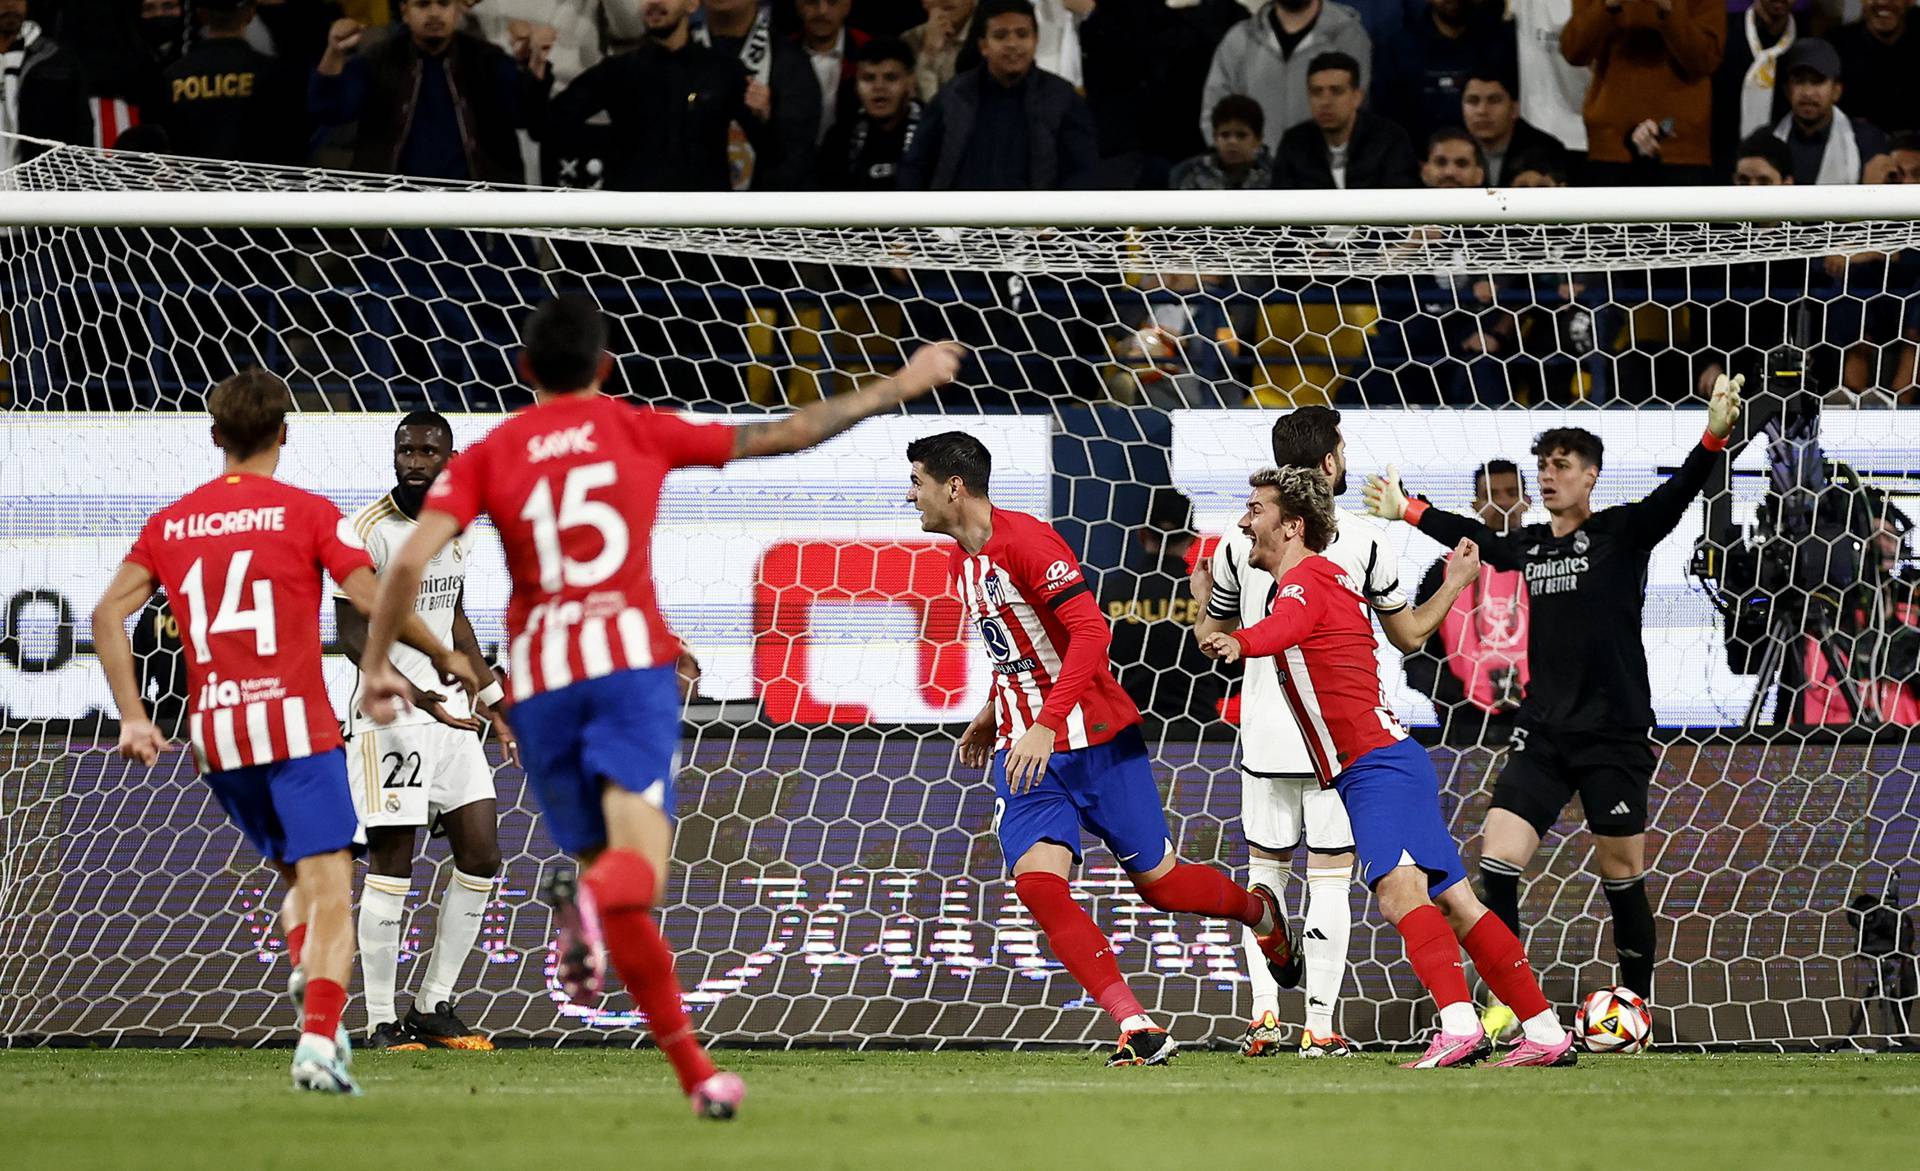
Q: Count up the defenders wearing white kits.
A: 2